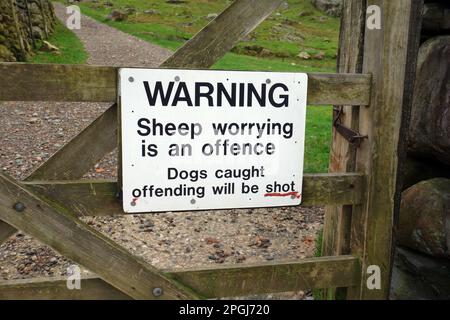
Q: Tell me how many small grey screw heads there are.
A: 6